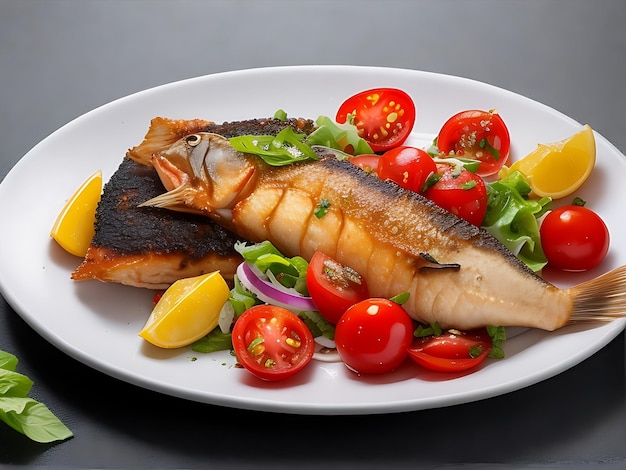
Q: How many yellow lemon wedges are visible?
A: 3